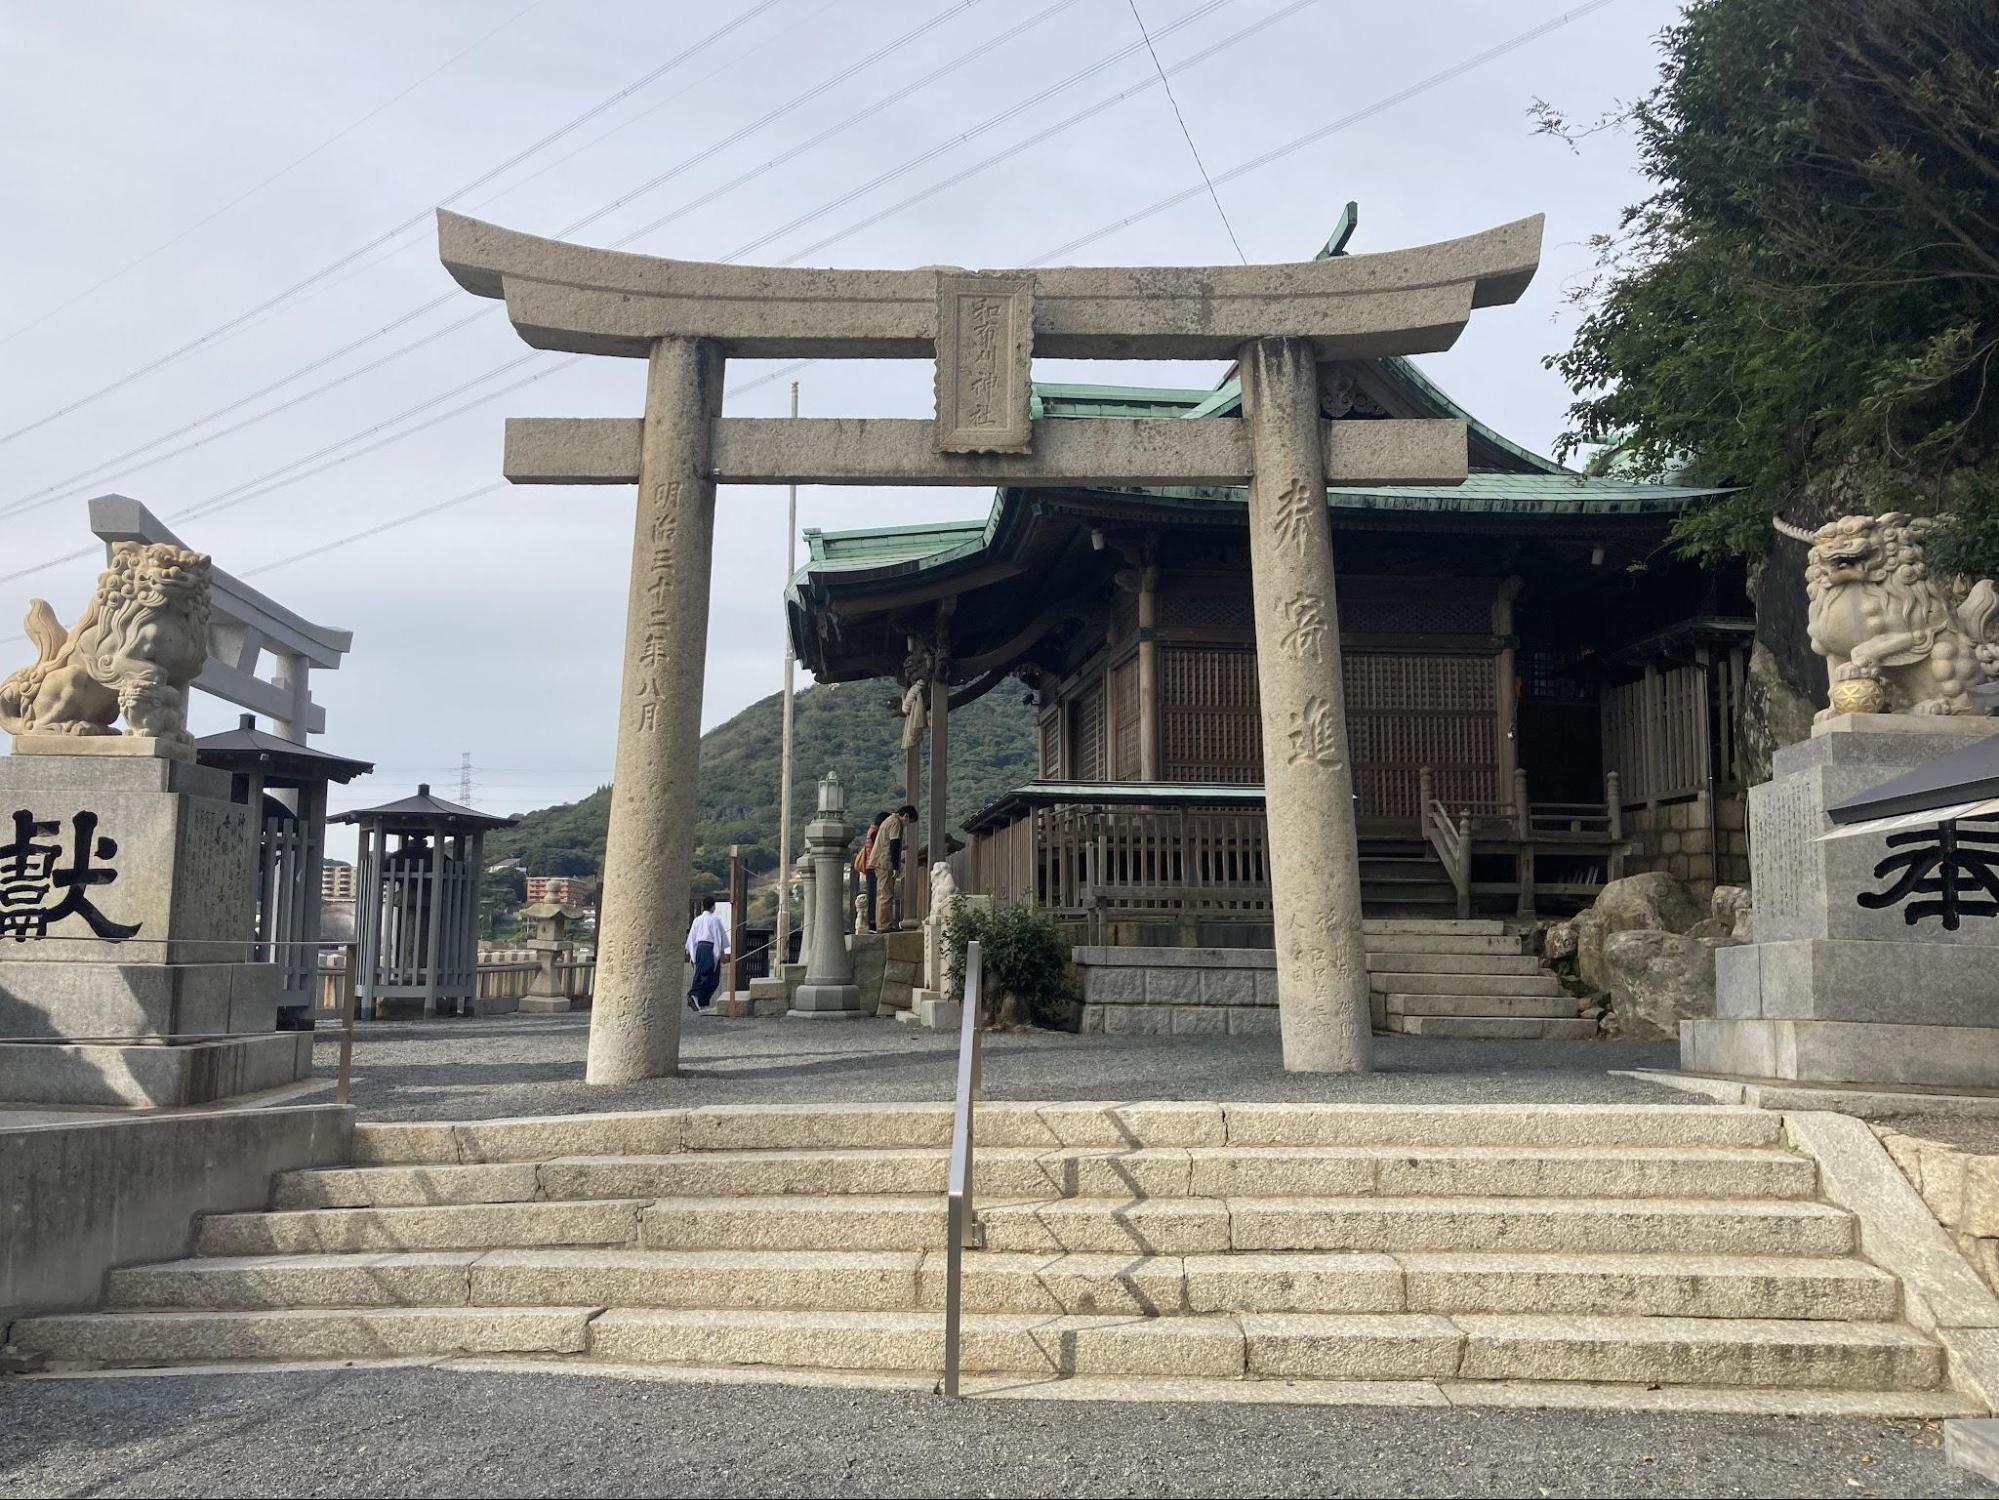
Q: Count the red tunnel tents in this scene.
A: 0